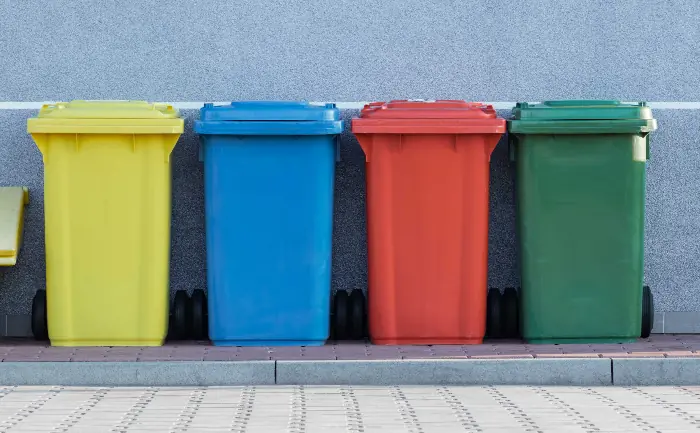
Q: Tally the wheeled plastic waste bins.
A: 4